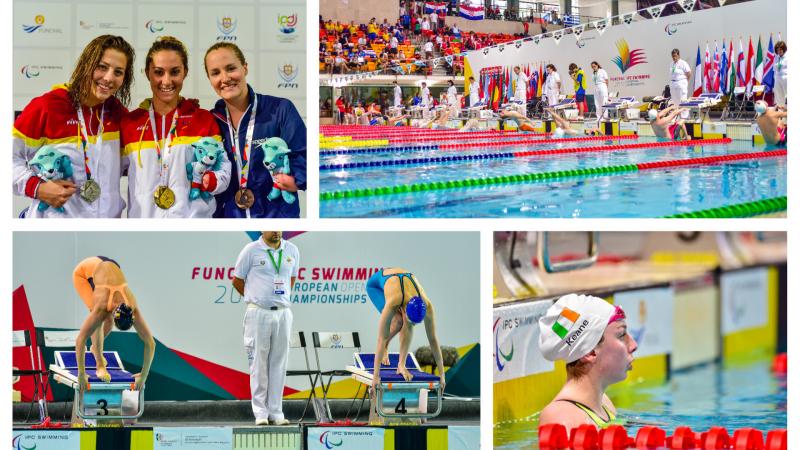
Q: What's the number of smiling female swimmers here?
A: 3